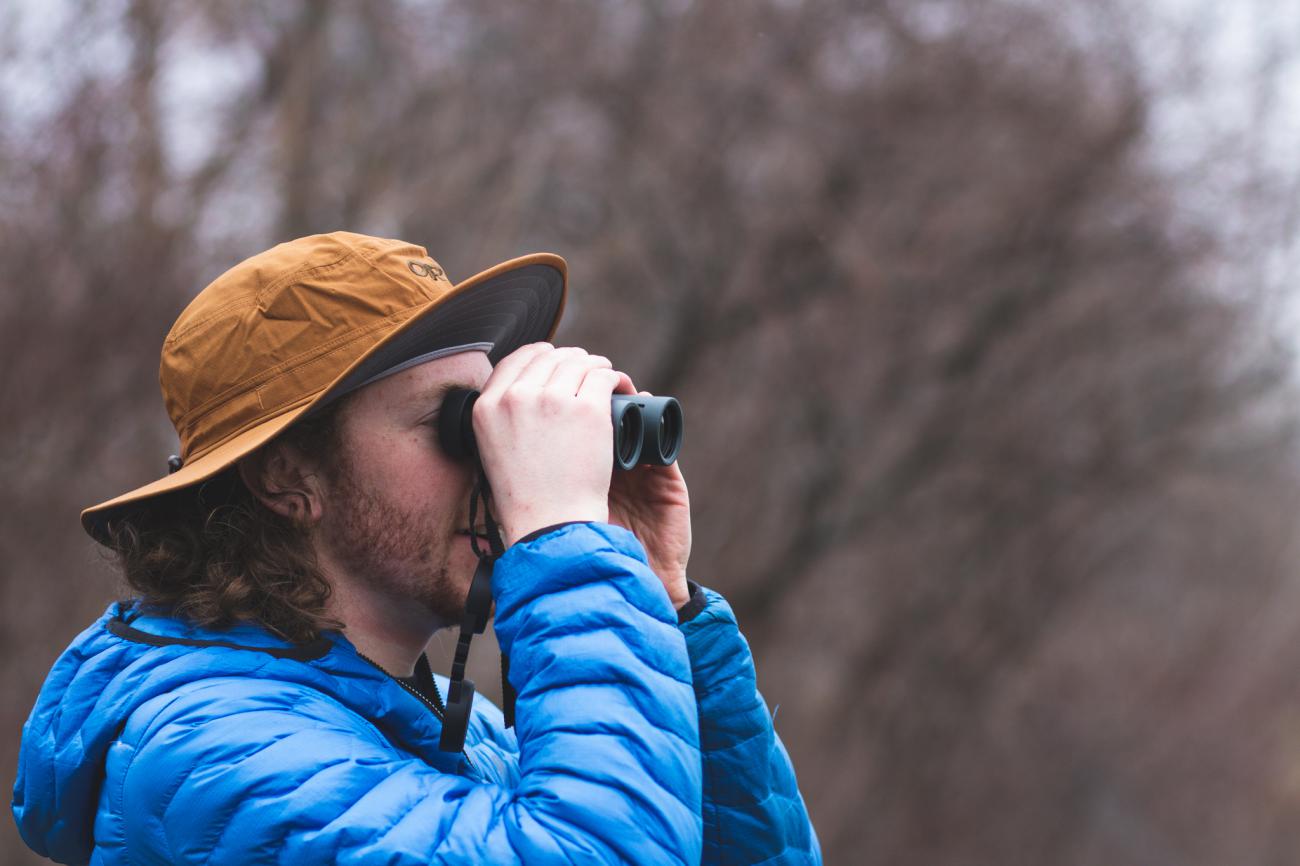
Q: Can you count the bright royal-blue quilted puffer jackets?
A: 1